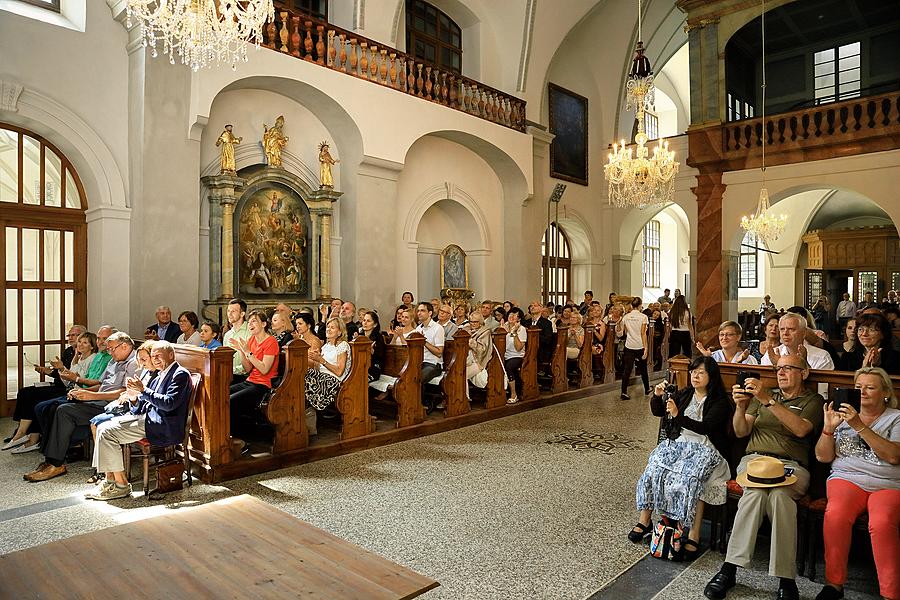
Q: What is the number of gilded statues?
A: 3